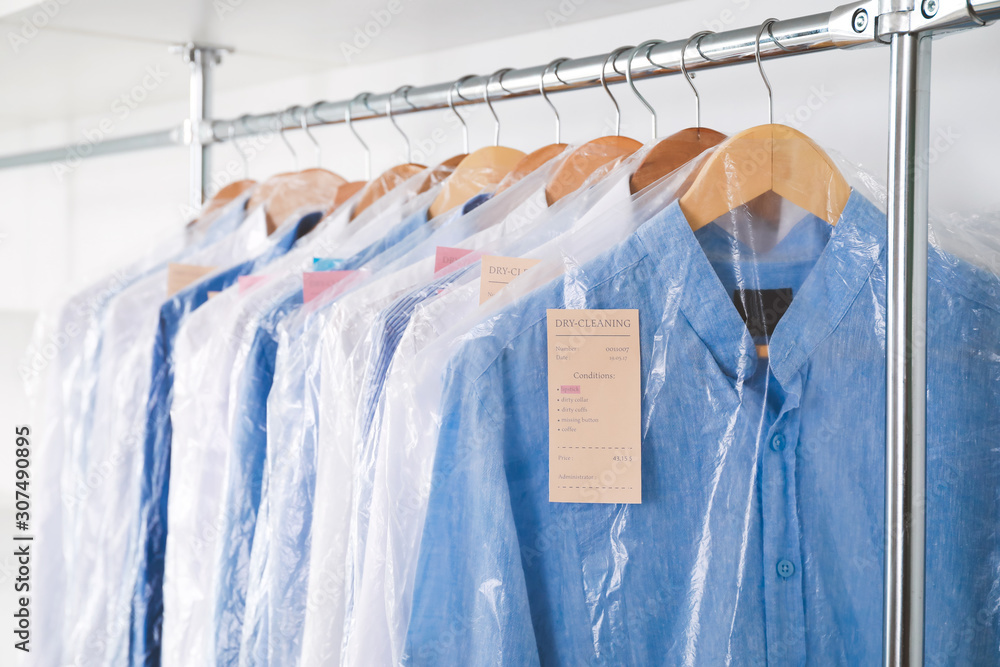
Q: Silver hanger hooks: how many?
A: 12